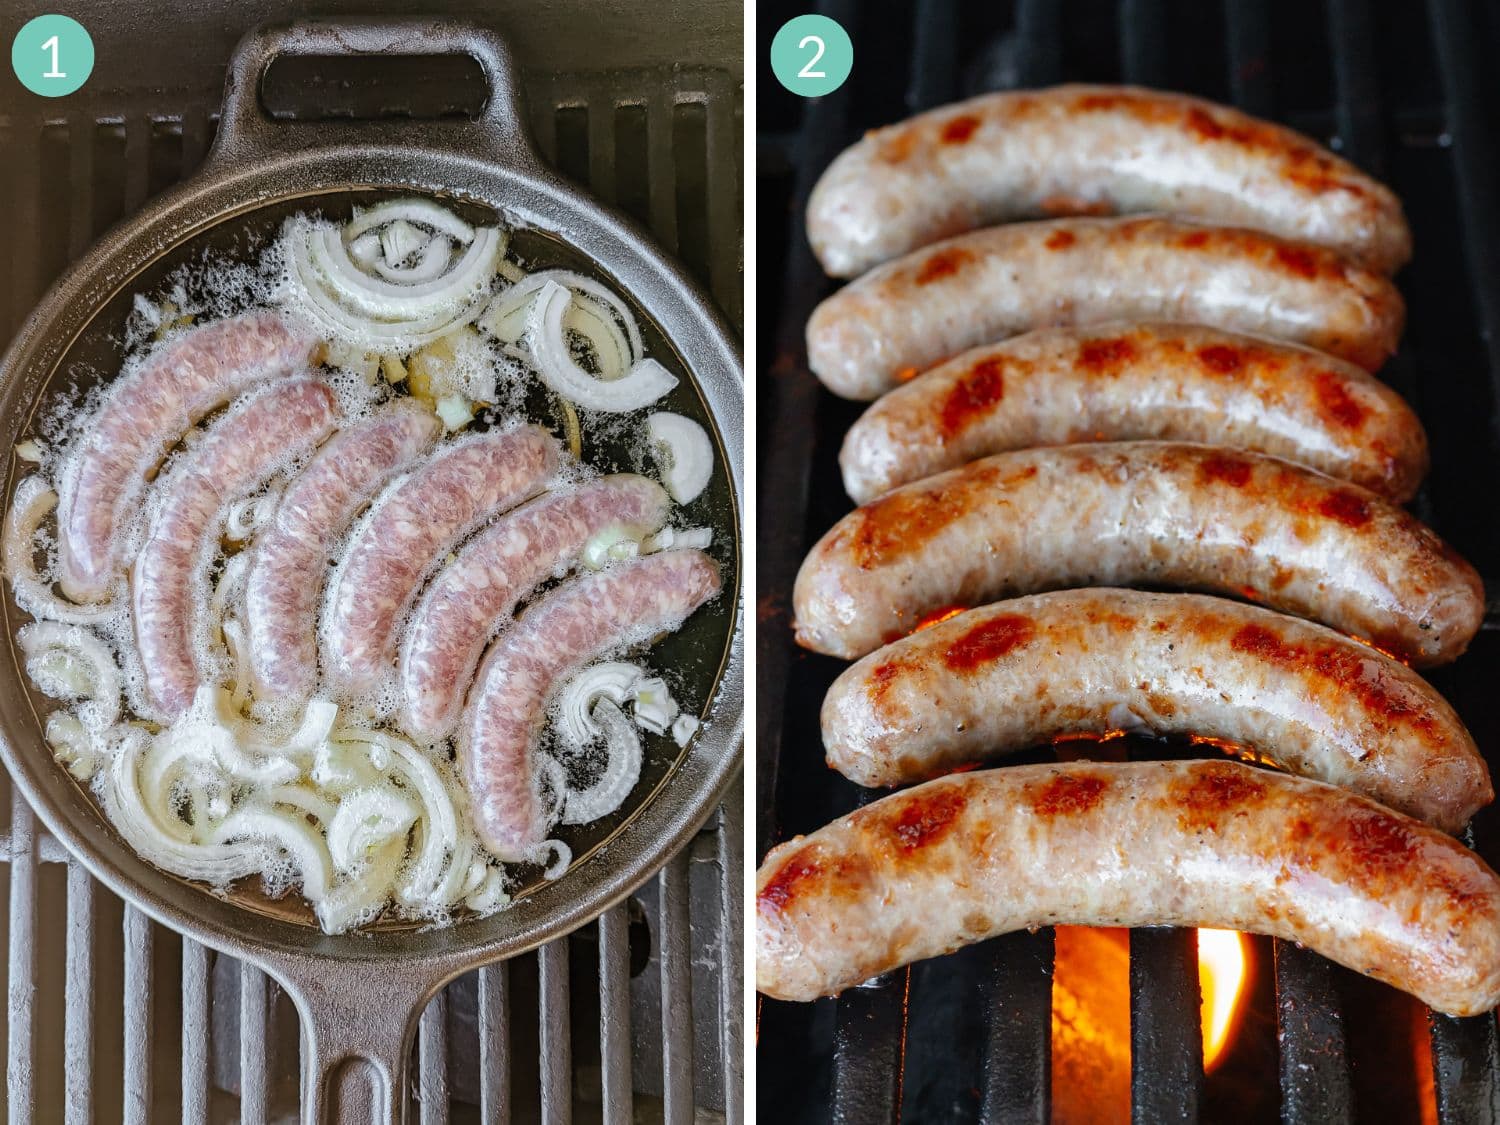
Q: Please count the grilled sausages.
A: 6